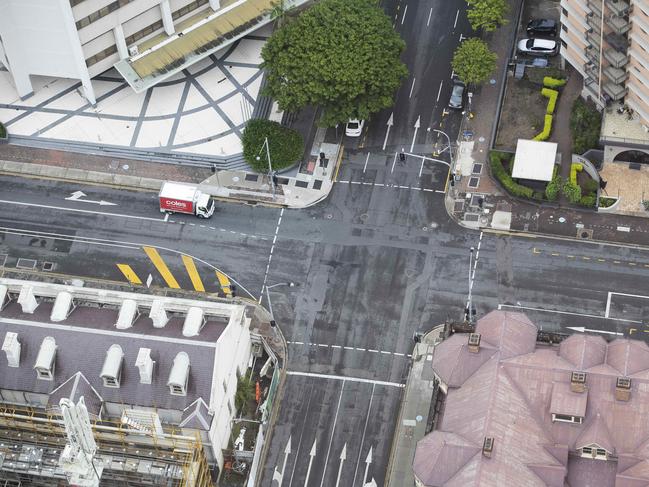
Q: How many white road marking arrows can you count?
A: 8